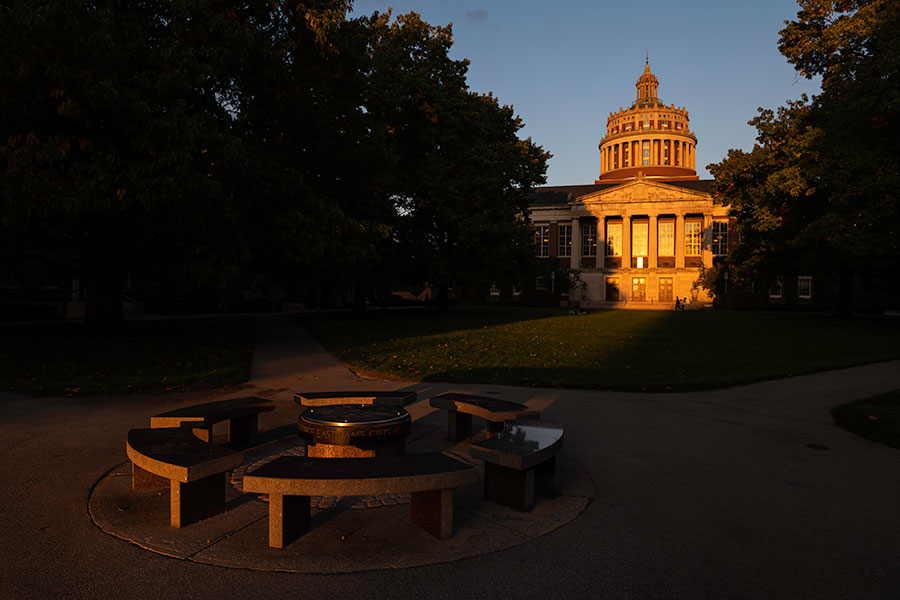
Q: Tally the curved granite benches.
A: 6